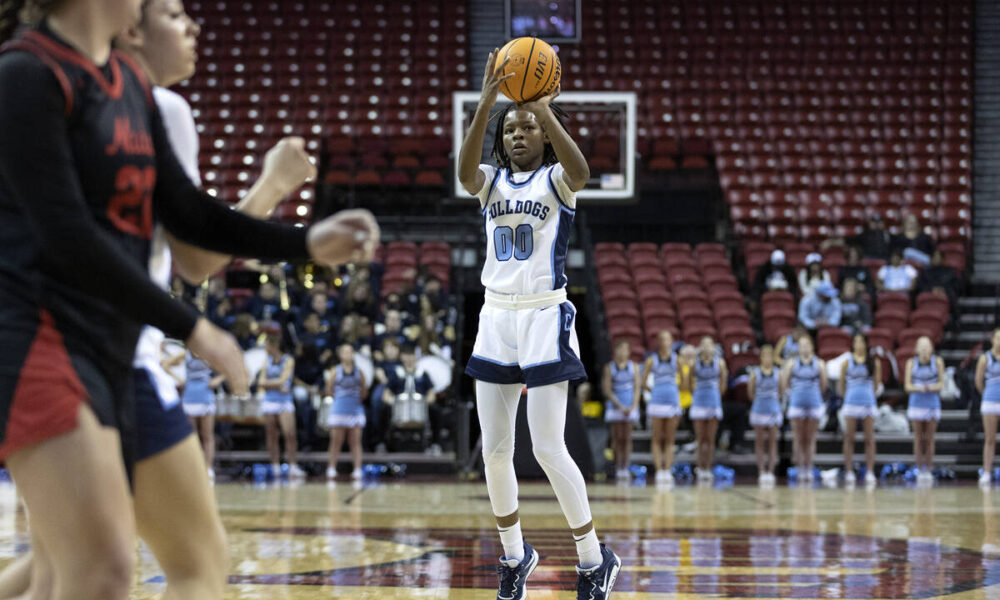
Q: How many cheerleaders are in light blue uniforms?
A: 12